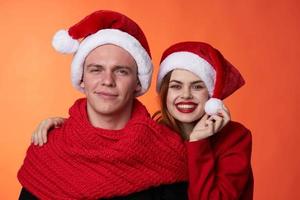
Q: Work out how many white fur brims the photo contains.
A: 2